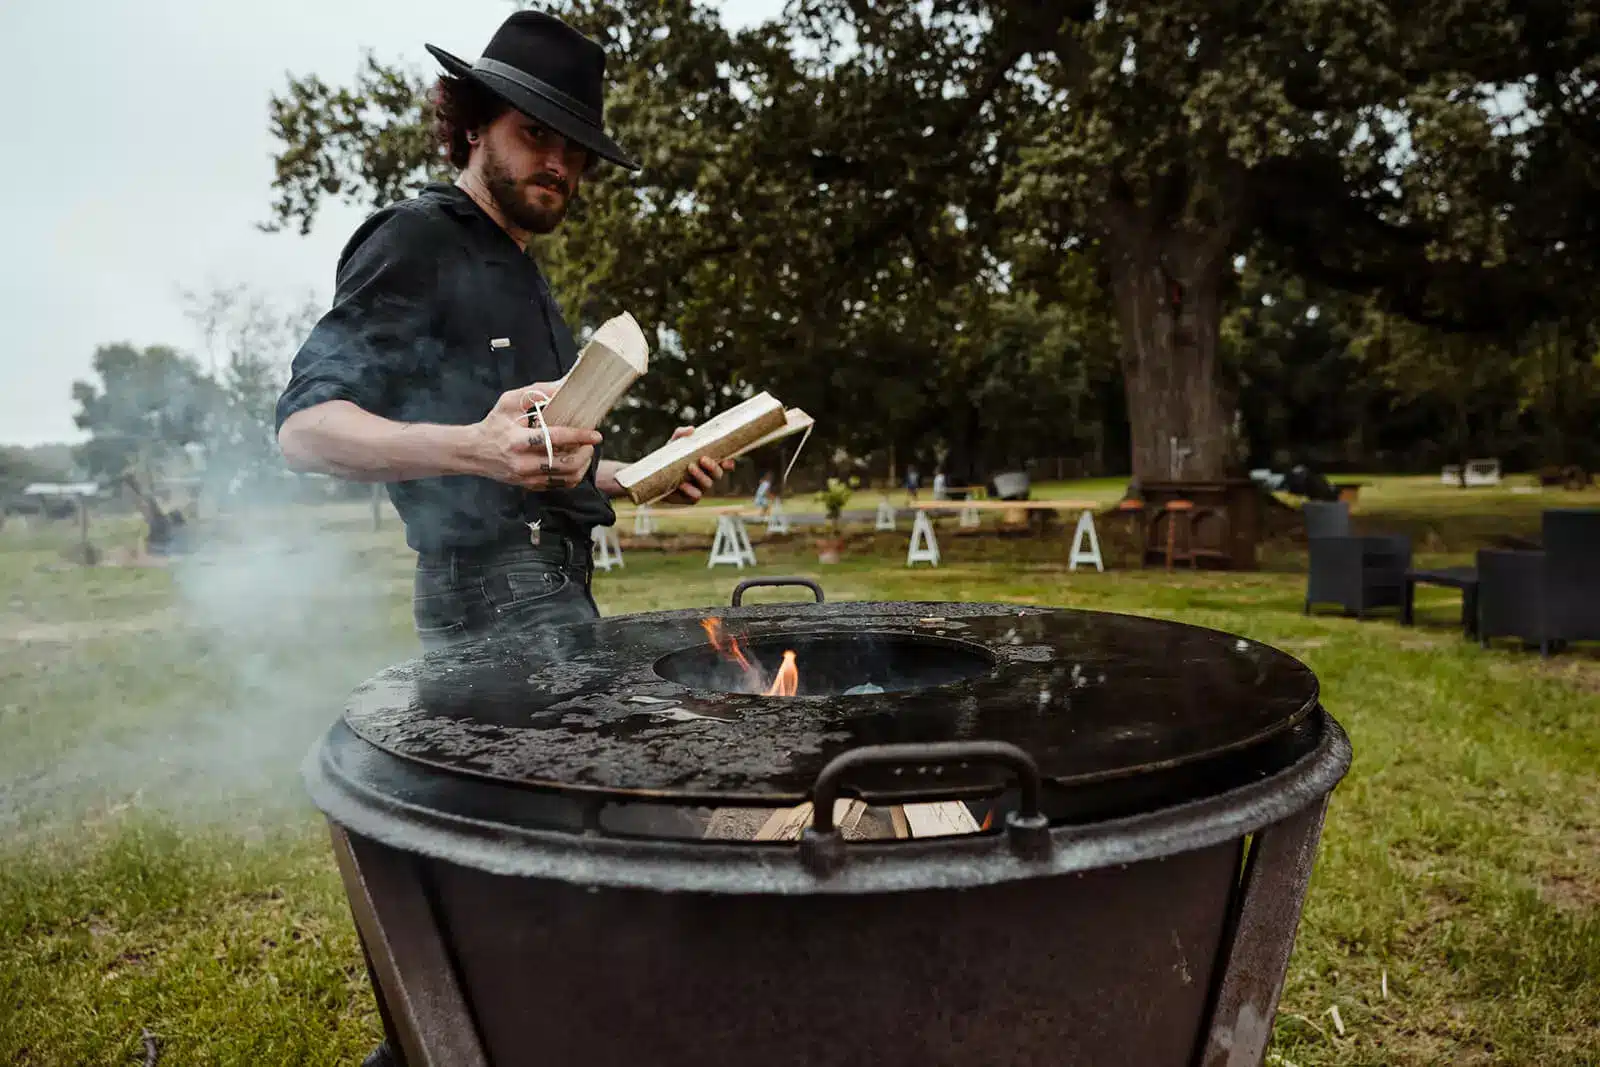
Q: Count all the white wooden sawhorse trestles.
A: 8